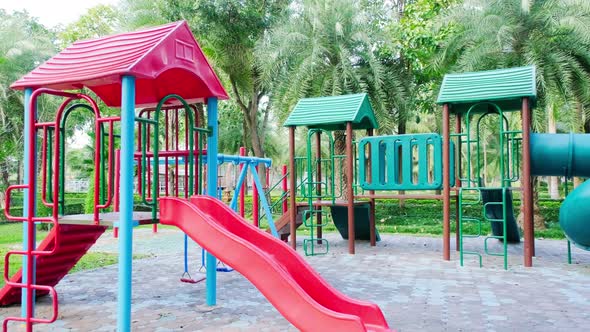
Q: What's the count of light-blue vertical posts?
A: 3